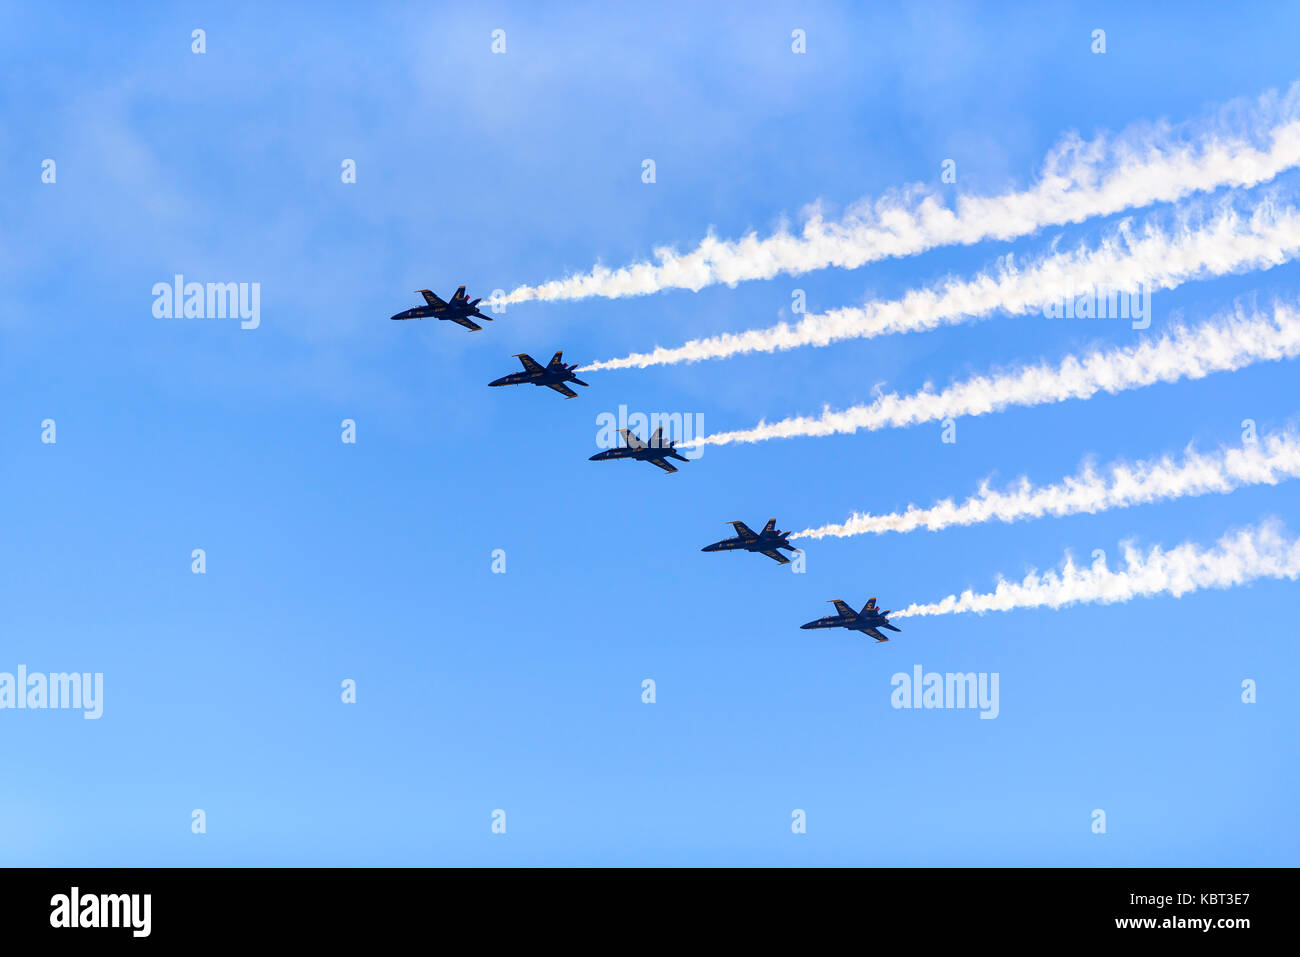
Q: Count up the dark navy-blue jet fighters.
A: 5